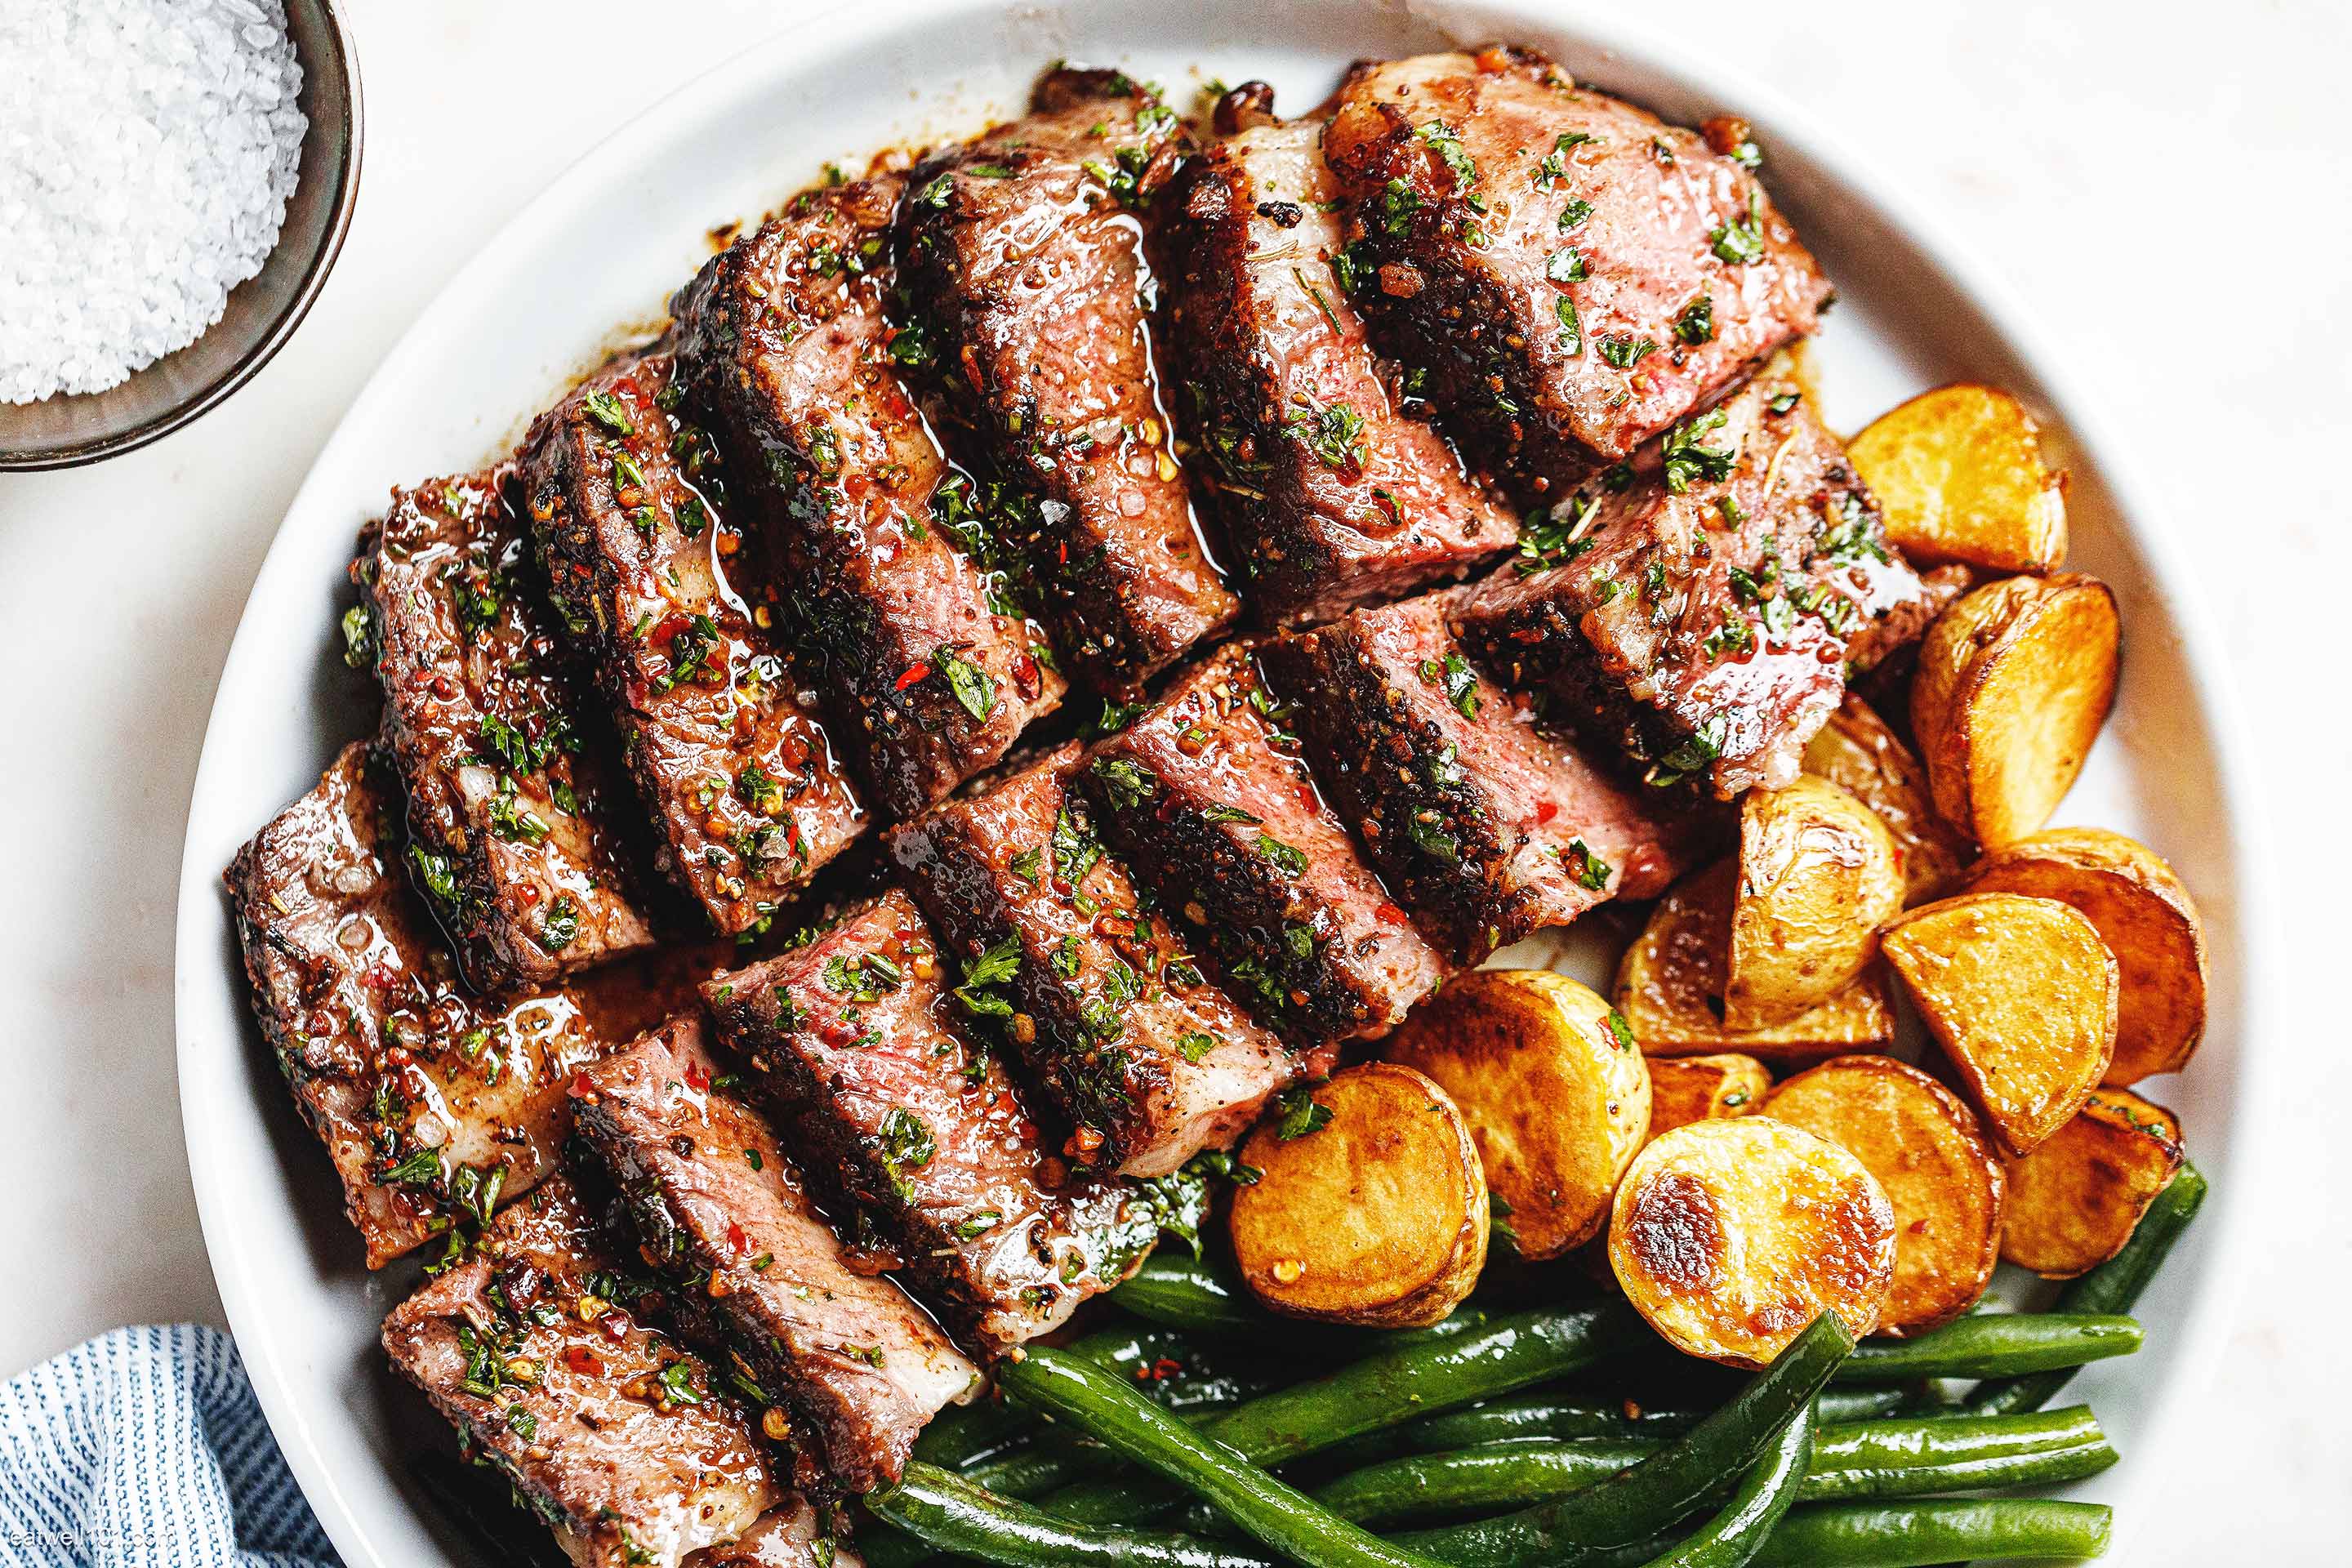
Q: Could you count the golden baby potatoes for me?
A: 13